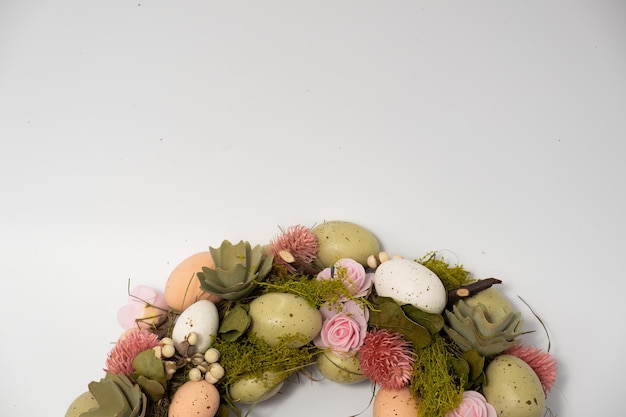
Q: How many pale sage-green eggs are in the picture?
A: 7